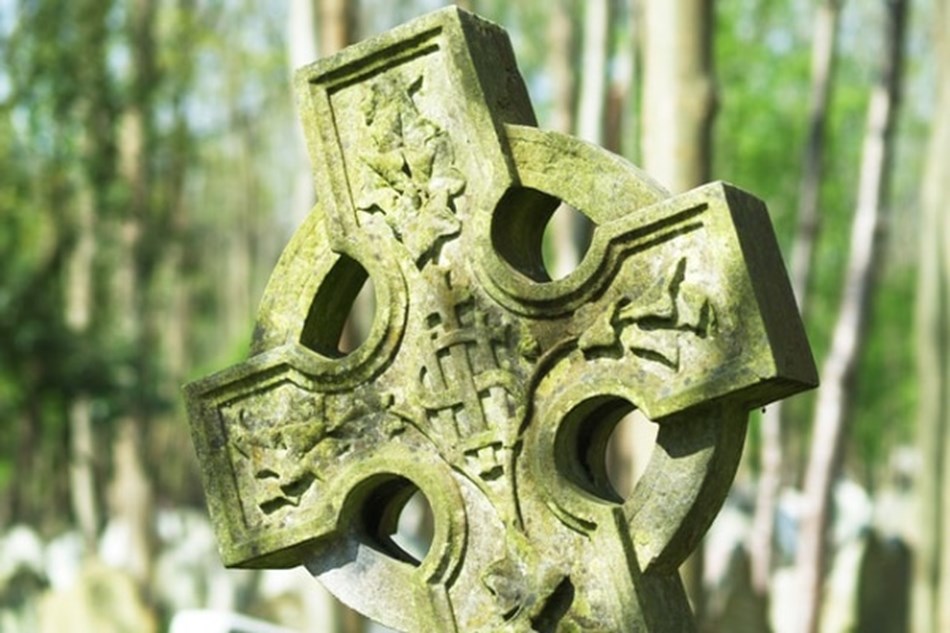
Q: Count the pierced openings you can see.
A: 4